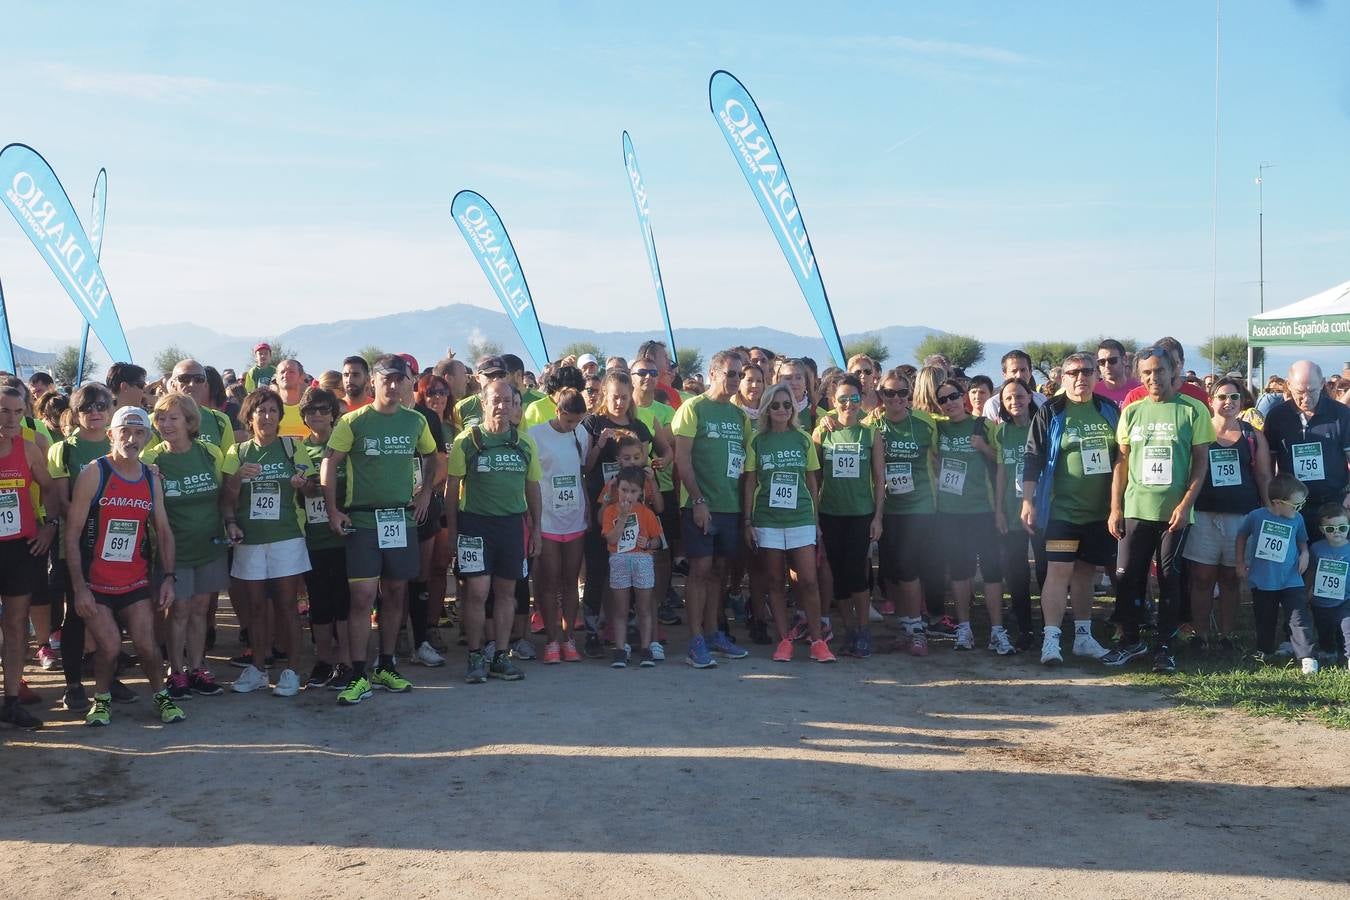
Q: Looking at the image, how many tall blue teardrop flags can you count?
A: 6